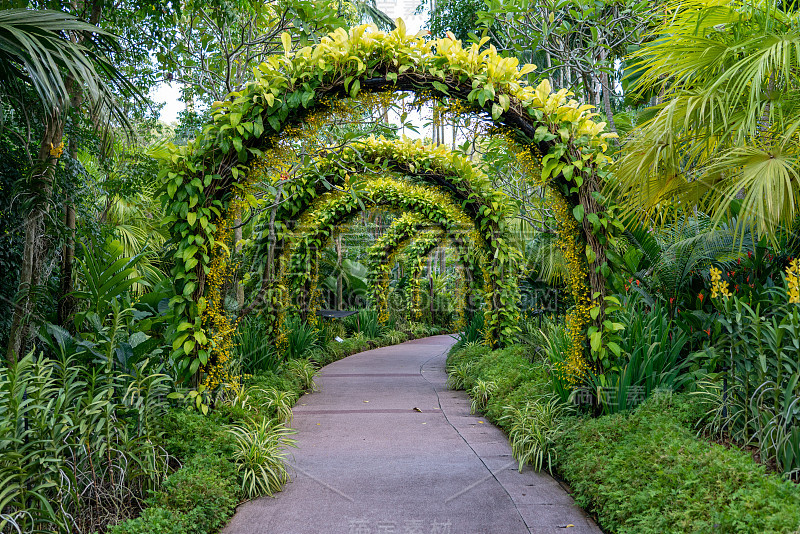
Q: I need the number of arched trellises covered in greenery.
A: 5